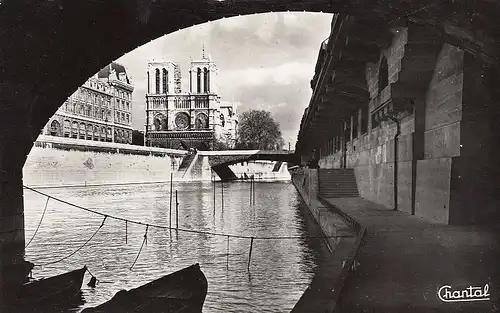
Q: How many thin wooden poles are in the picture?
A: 6